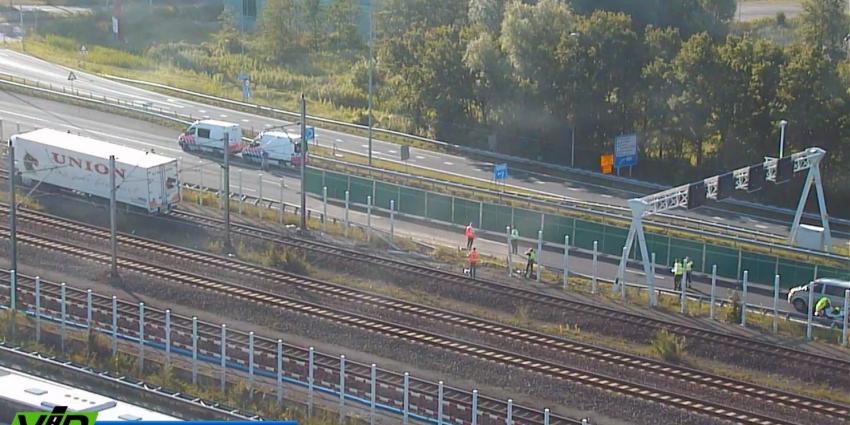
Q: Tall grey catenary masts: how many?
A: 4